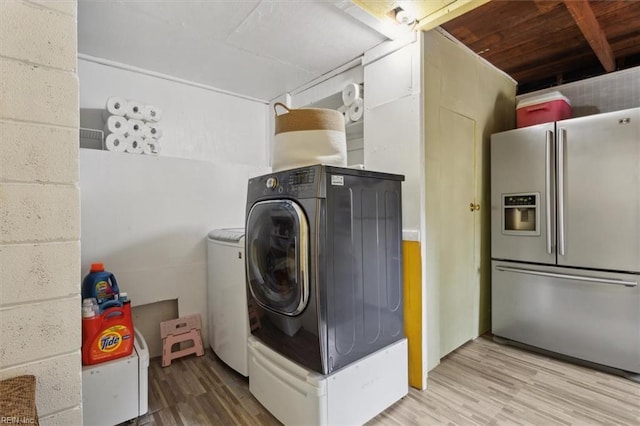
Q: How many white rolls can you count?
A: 12